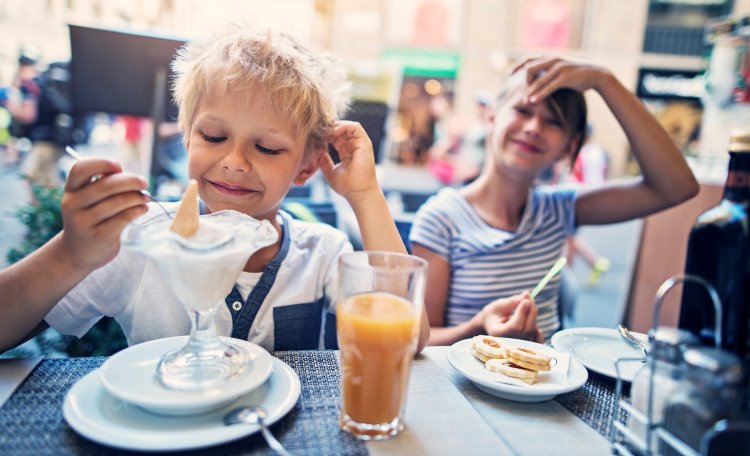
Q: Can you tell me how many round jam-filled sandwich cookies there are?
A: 3